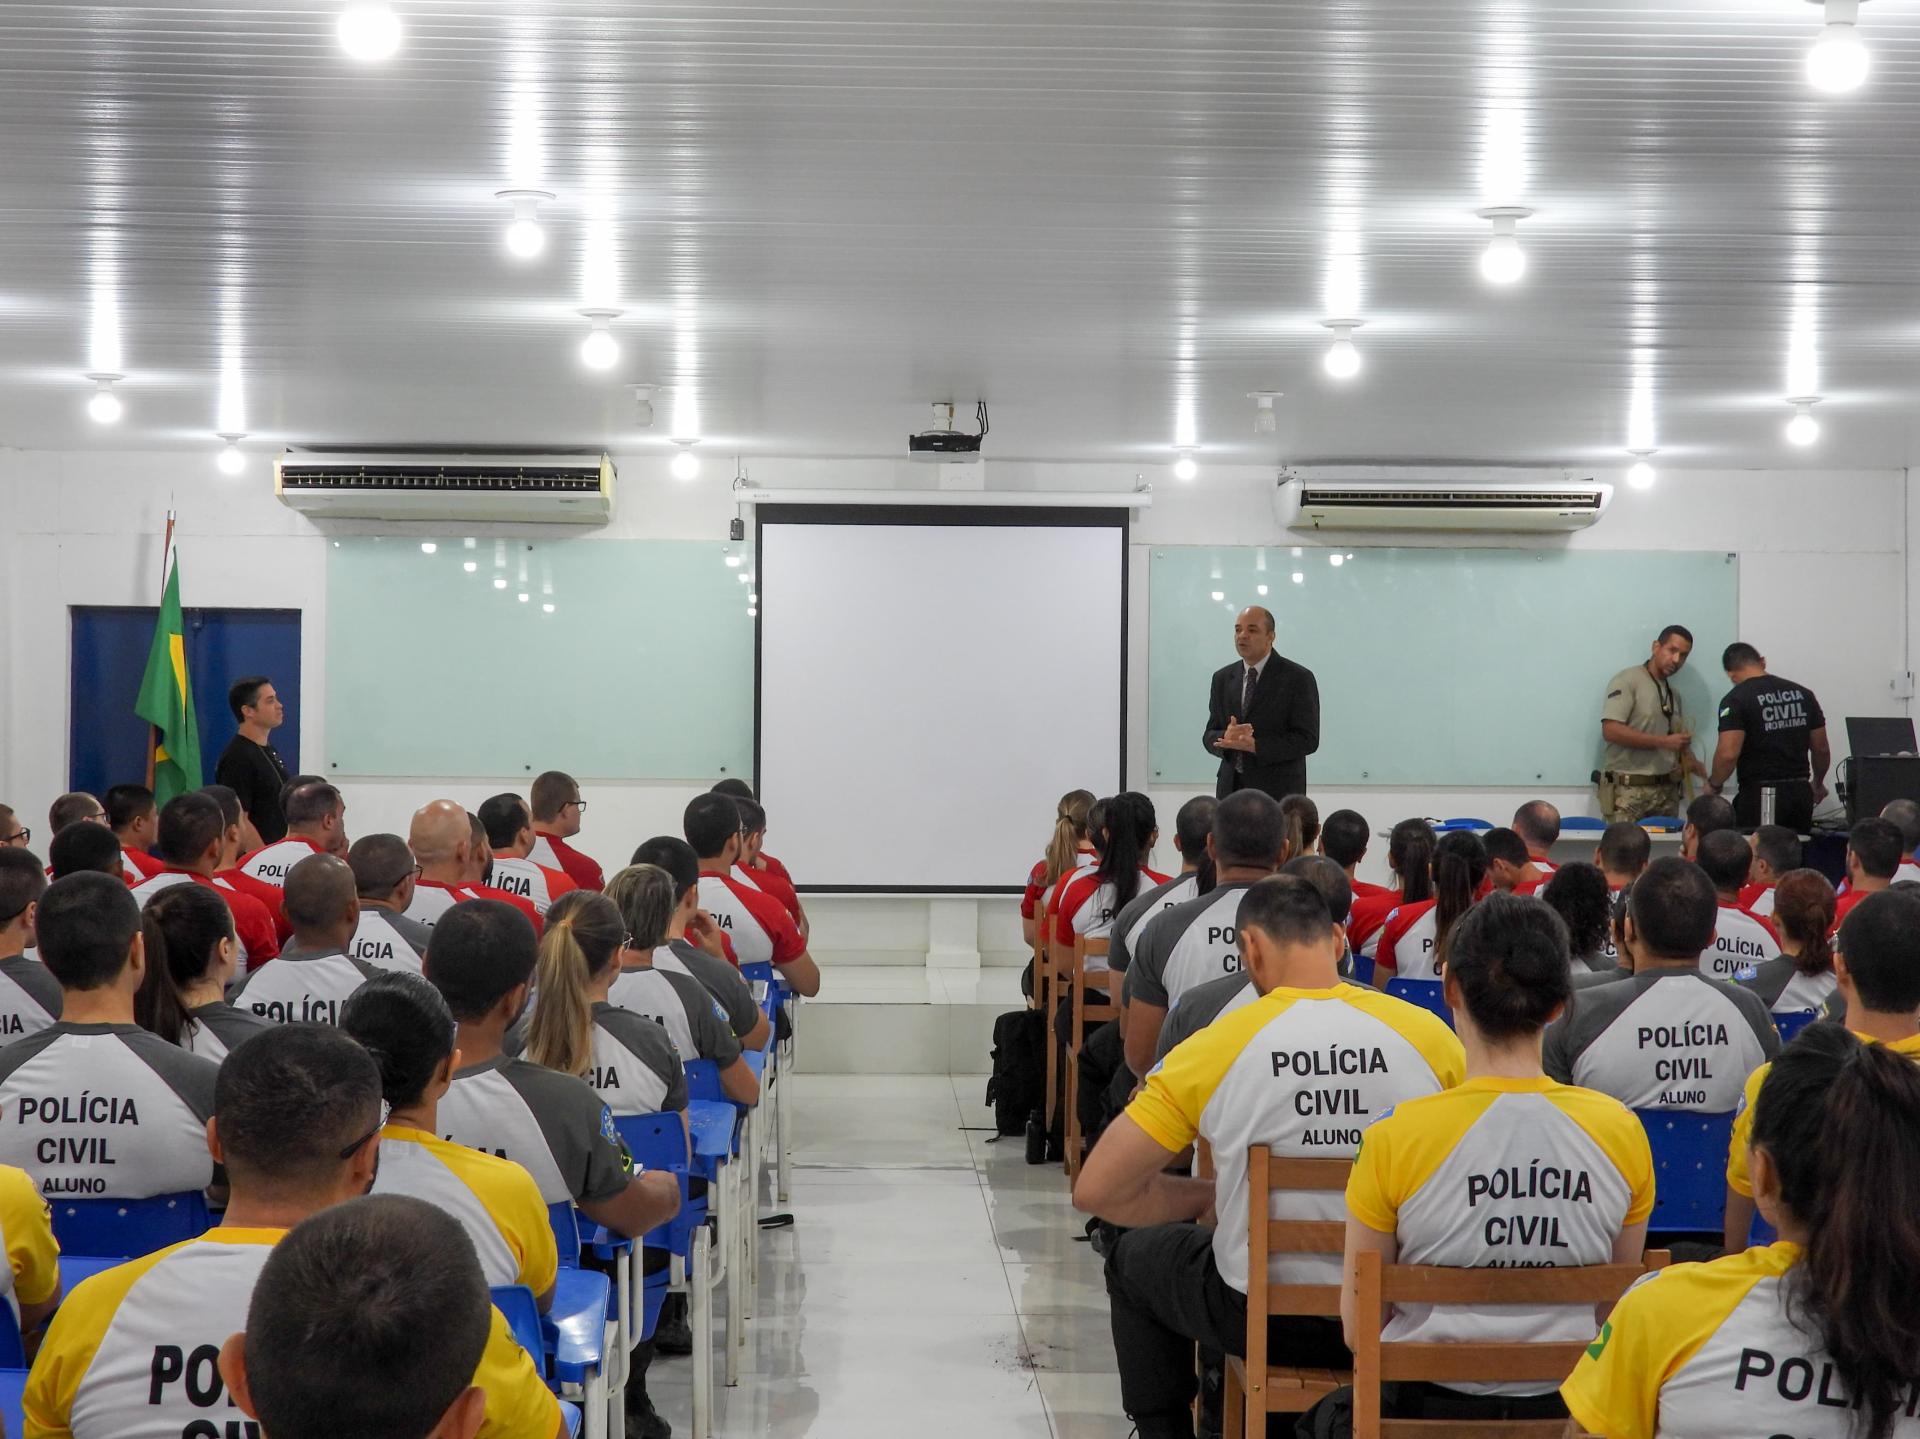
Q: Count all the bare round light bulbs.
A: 12